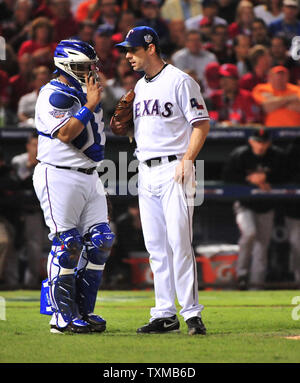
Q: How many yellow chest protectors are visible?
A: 0